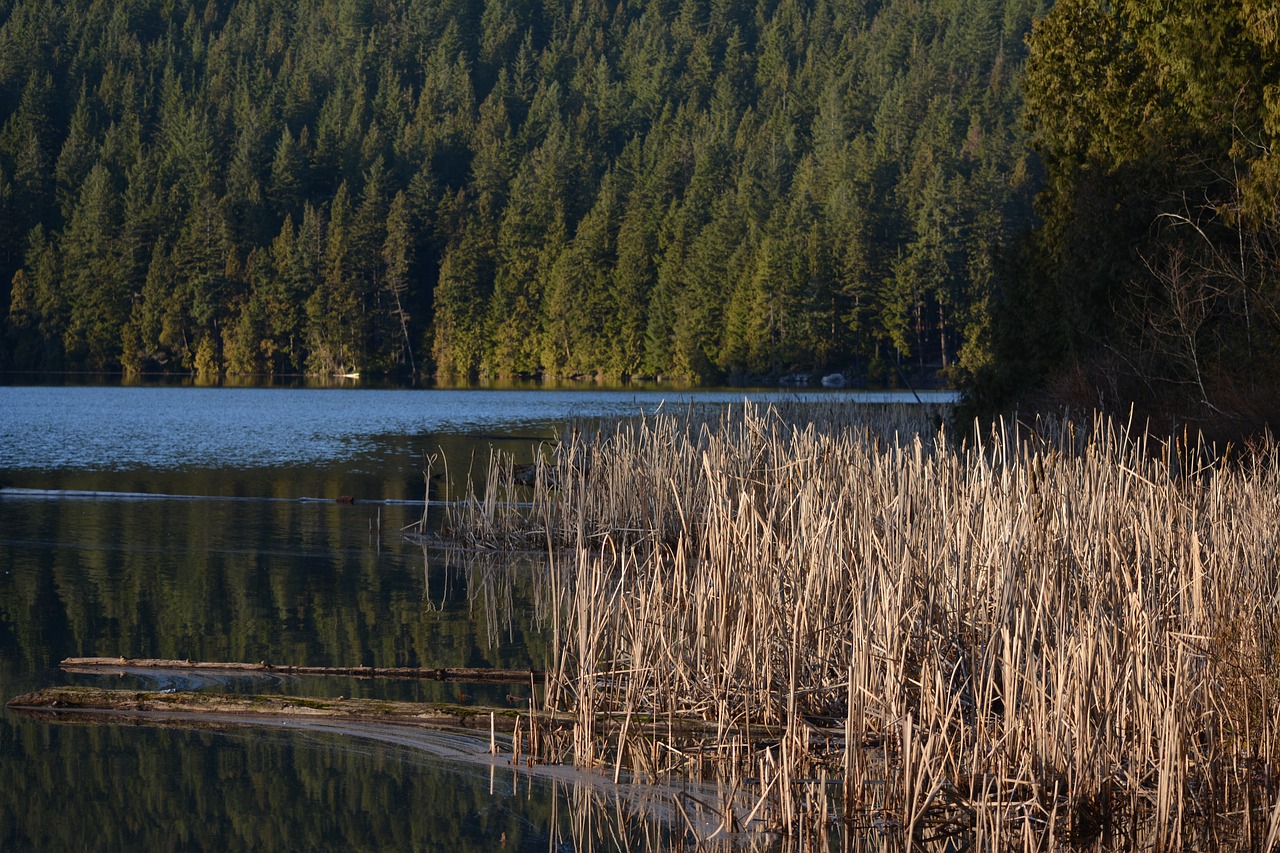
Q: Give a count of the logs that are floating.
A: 2